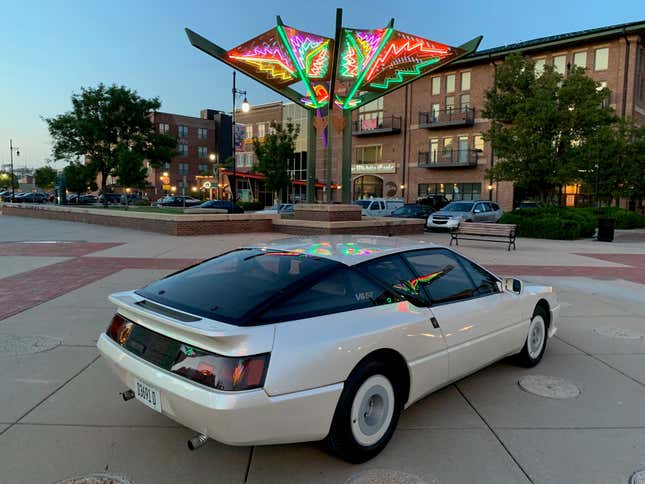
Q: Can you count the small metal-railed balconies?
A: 3